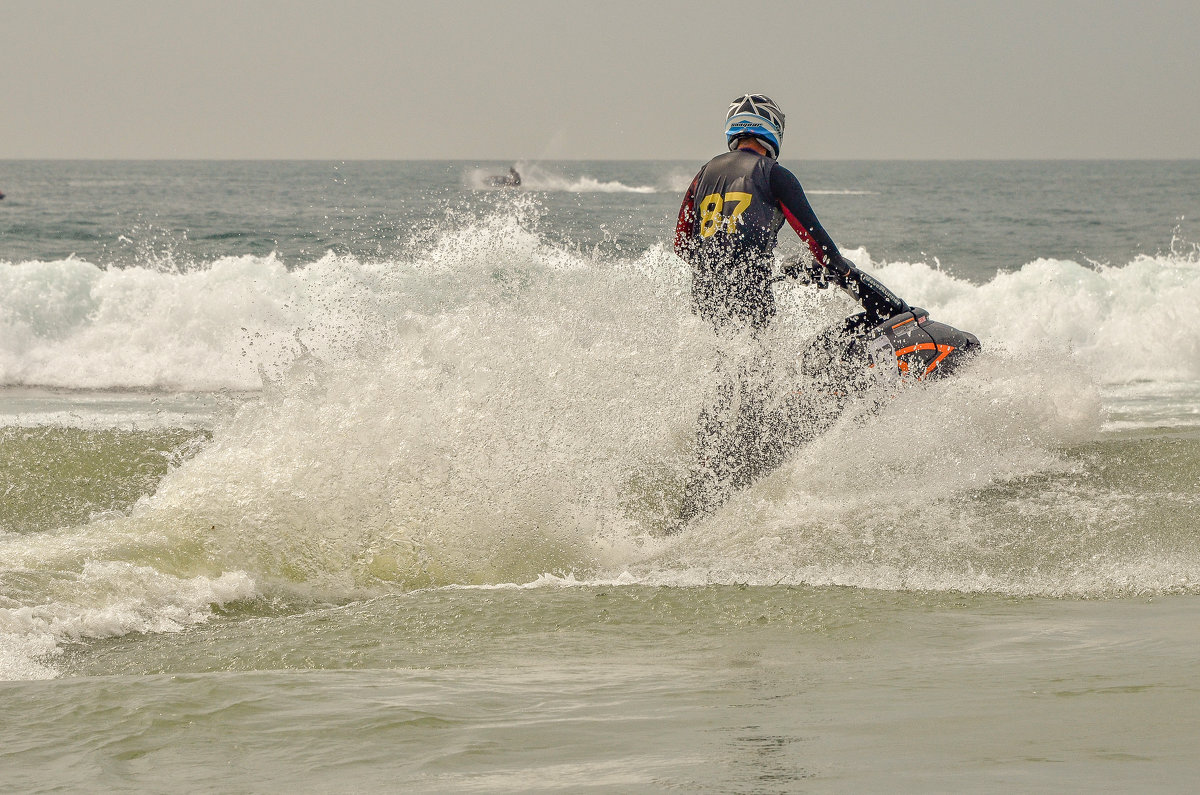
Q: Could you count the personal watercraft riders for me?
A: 2